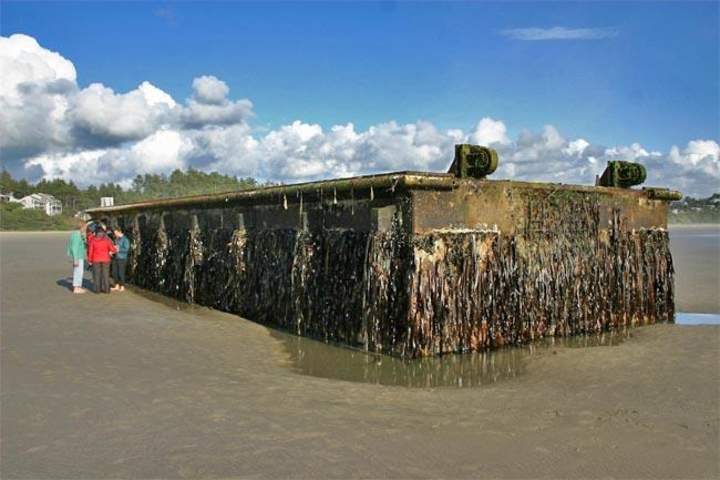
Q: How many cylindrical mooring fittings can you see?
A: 2